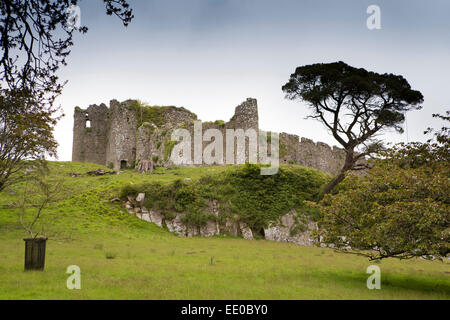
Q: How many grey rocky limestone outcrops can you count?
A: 1